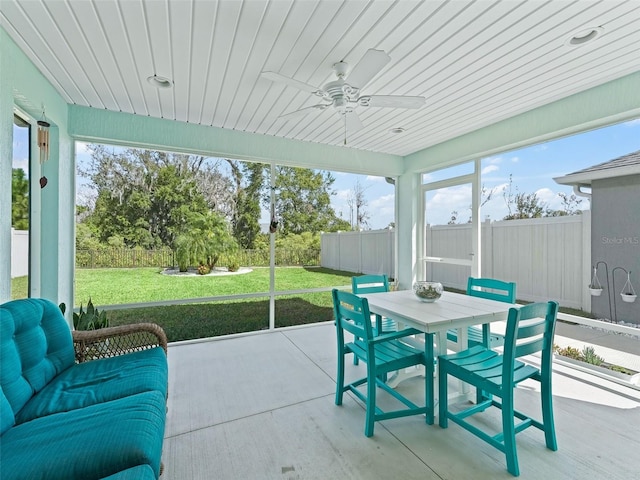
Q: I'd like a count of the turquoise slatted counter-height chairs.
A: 4